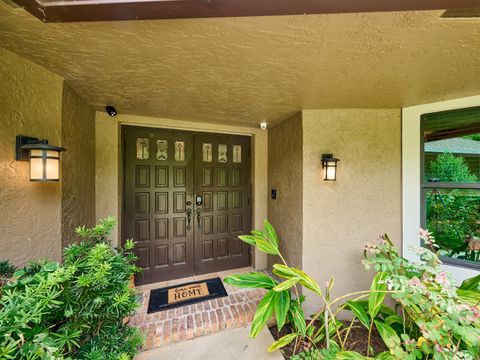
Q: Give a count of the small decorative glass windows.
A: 6